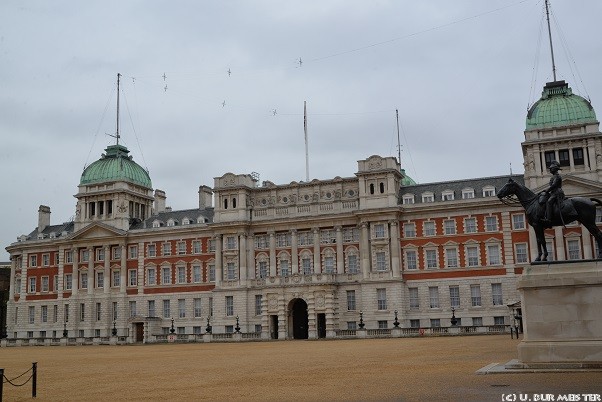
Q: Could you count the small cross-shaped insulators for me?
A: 6